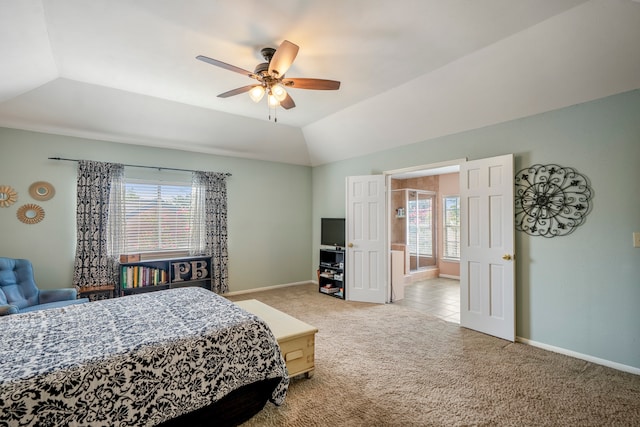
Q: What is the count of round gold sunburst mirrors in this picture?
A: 3